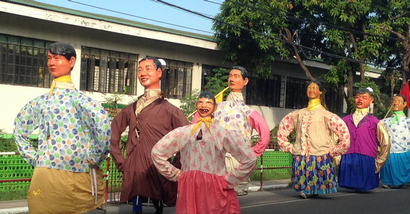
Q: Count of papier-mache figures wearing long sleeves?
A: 7